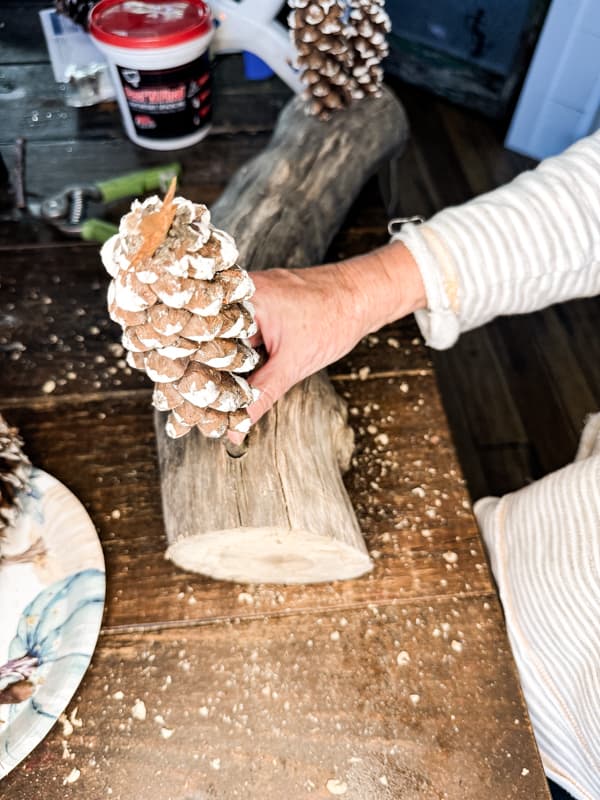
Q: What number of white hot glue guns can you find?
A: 1